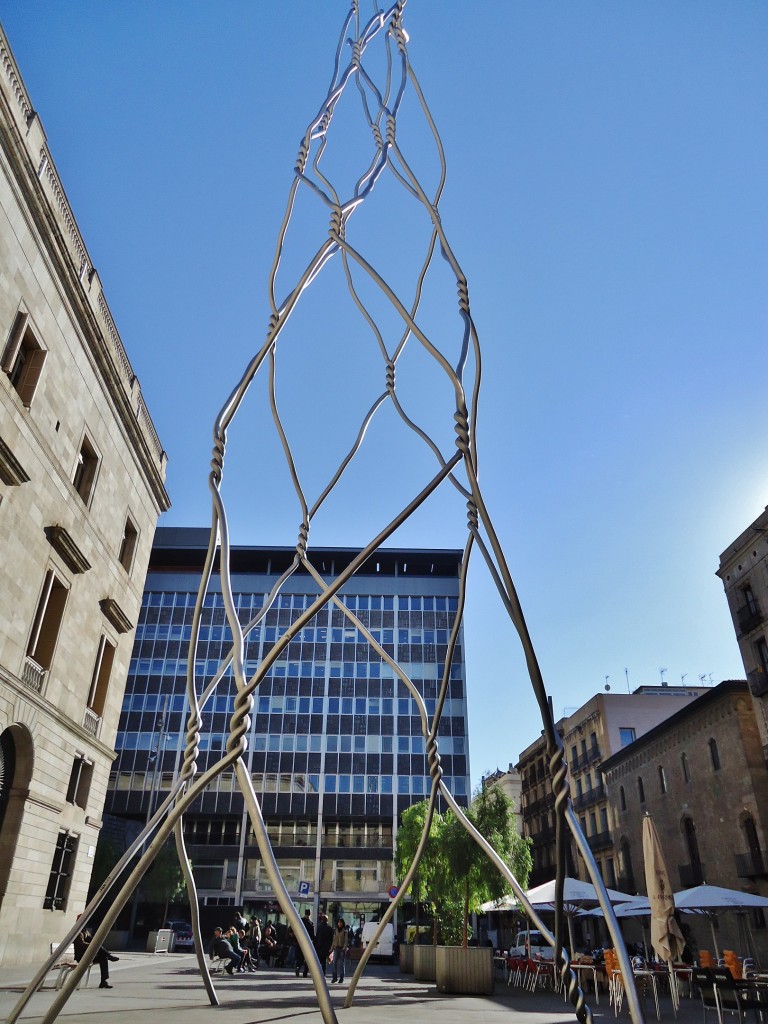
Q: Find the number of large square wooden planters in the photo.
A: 3